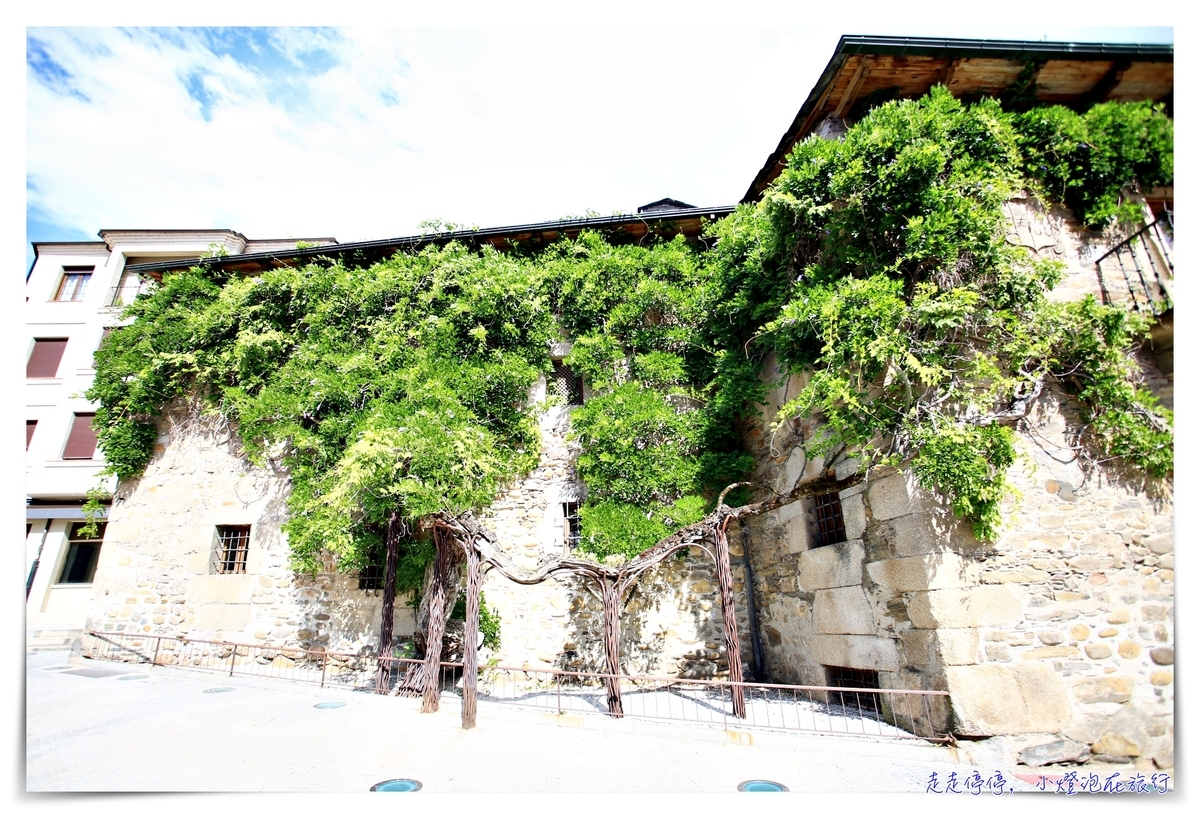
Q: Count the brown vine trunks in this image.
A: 5